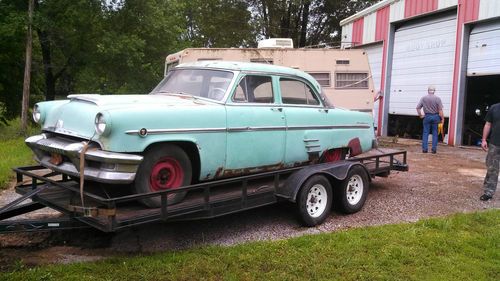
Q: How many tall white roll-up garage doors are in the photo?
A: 3